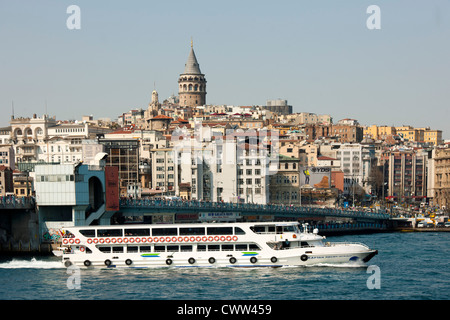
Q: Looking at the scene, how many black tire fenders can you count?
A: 11